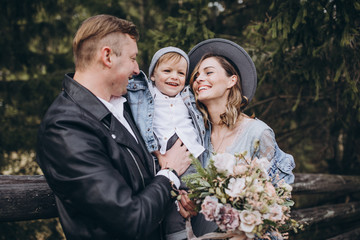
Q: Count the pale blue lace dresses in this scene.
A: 1